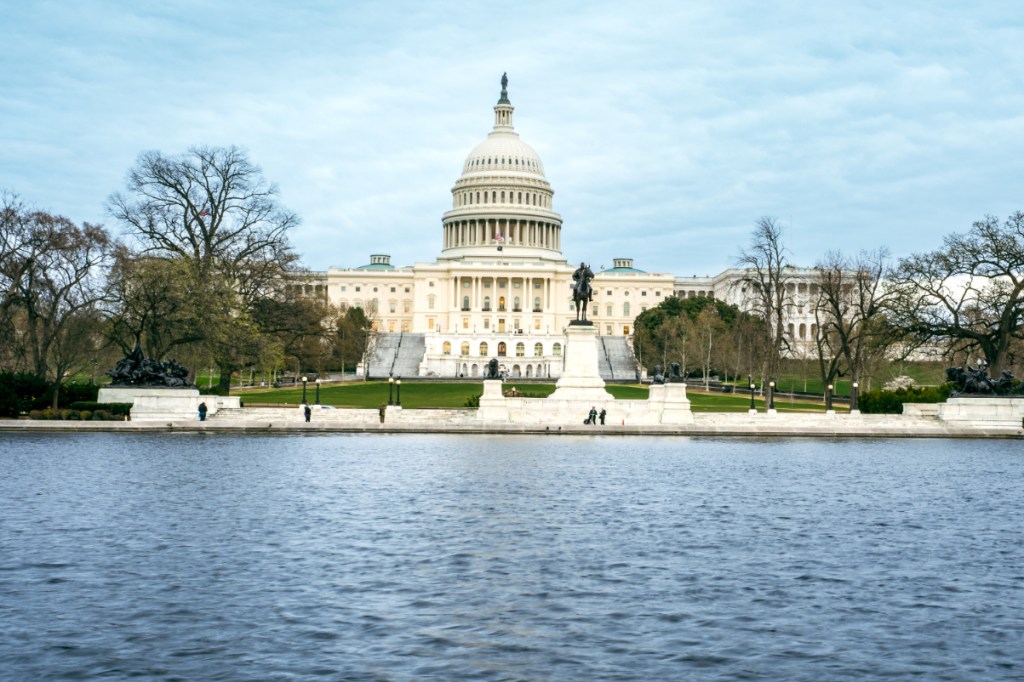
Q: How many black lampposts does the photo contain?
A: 8